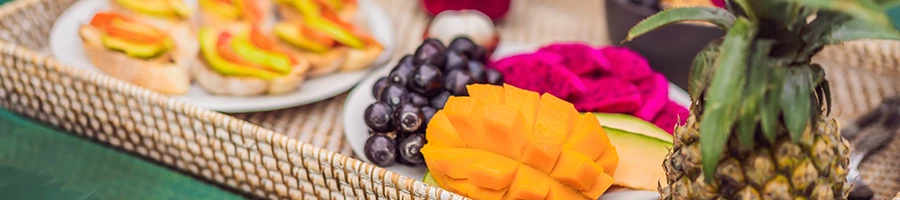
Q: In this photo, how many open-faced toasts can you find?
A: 6